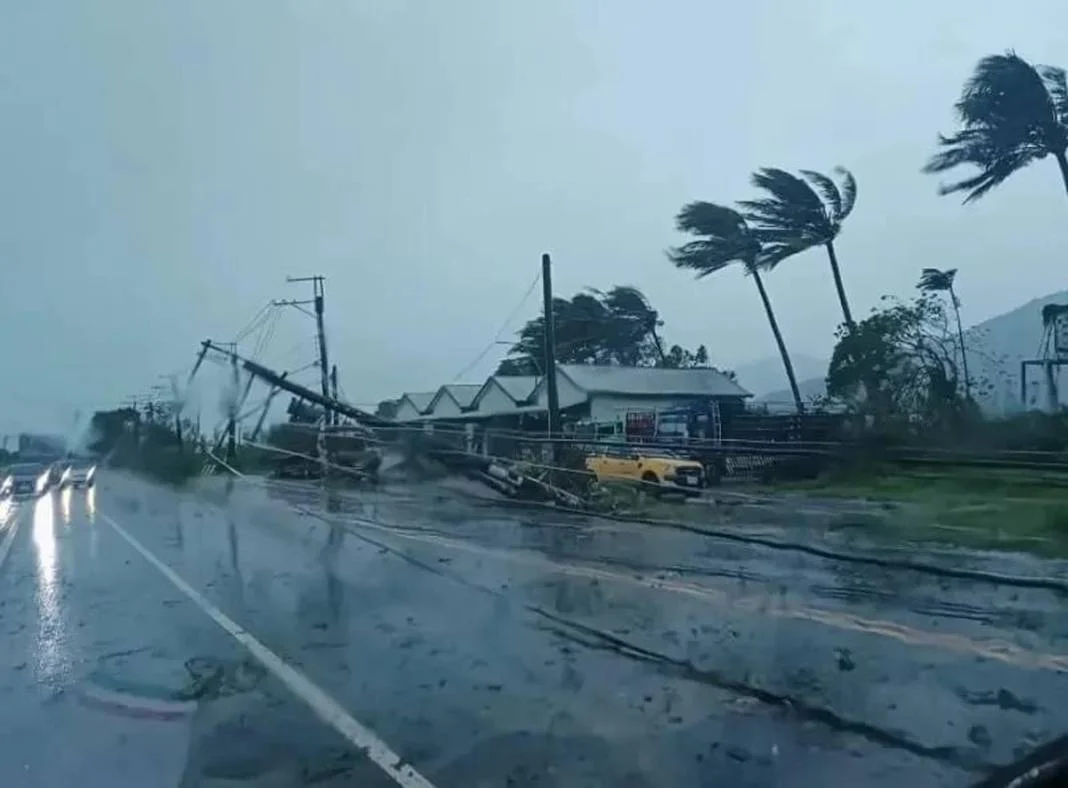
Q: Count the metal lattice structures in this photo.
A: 0